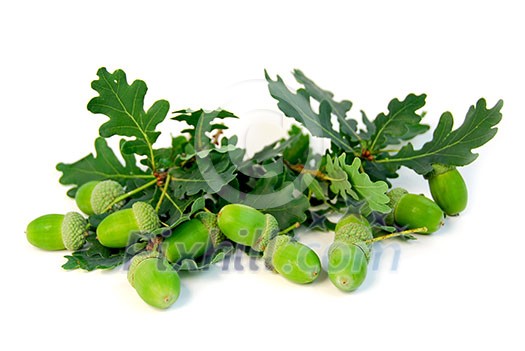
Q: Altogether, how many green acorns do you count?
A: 11